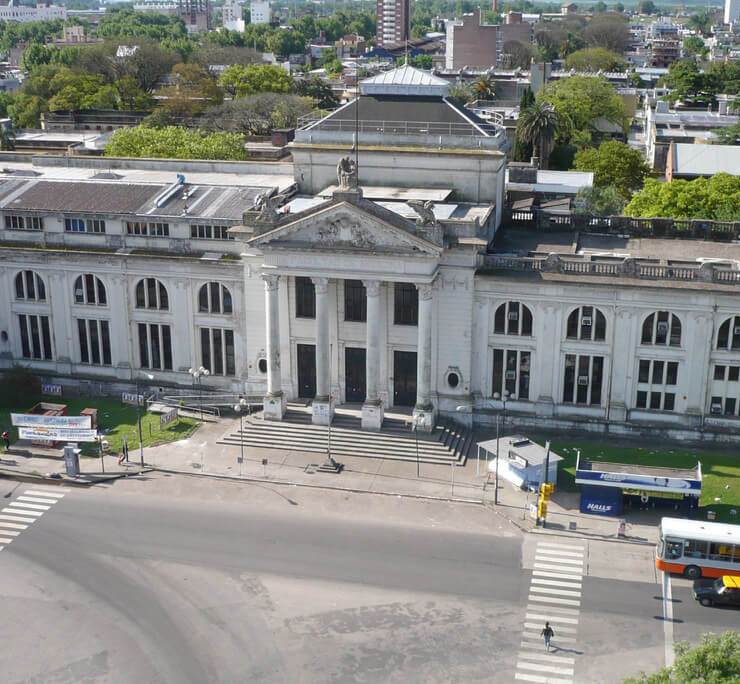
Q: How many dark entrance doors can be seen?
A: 3